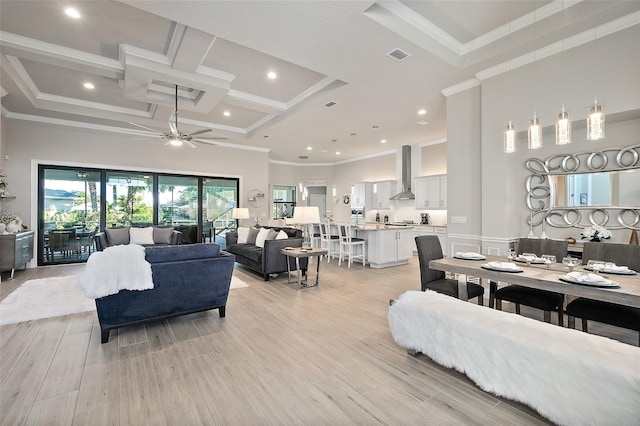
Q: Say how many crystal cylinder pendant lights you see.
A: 4